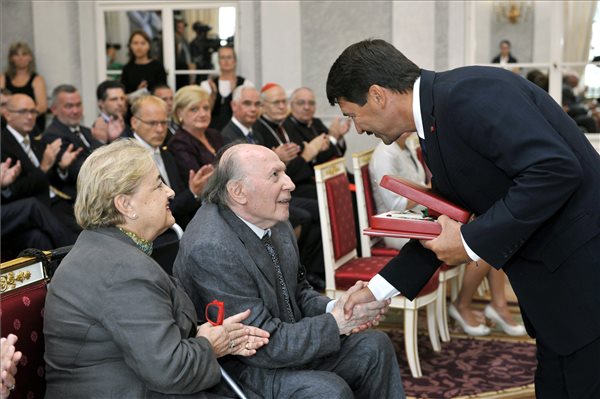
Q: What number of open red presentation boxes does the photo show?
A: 1